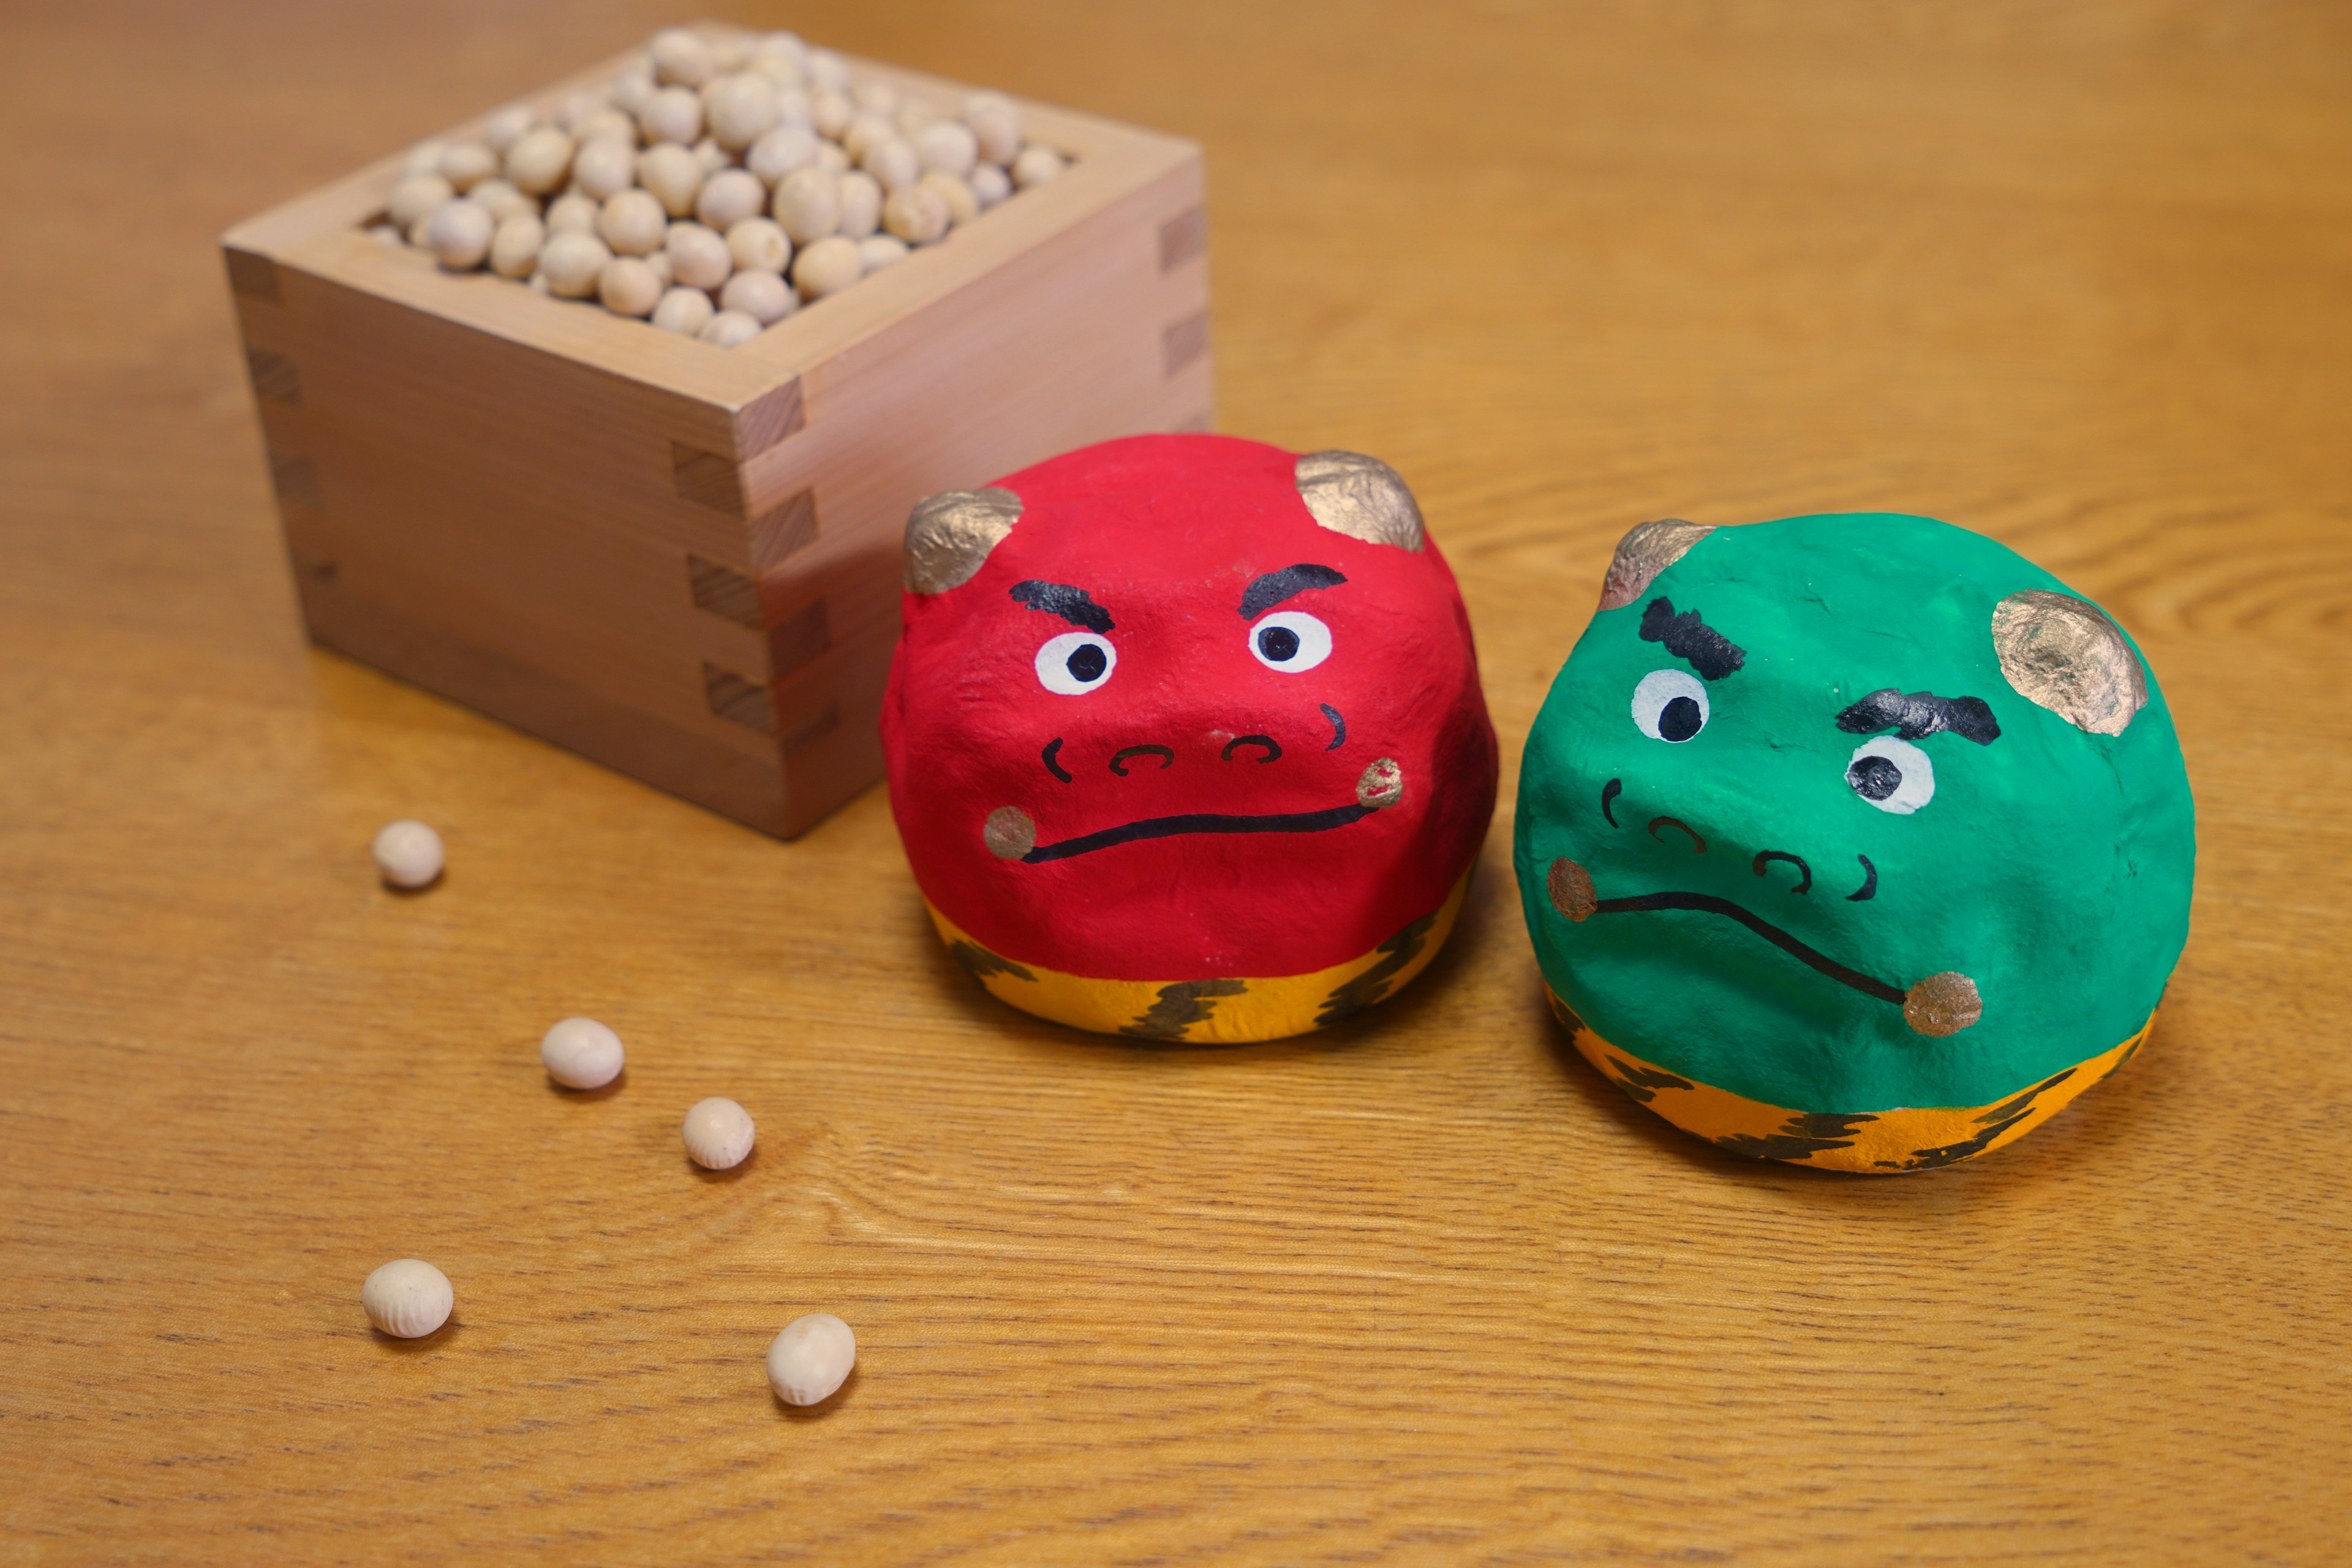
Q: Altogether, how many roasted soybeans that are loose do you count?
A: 5